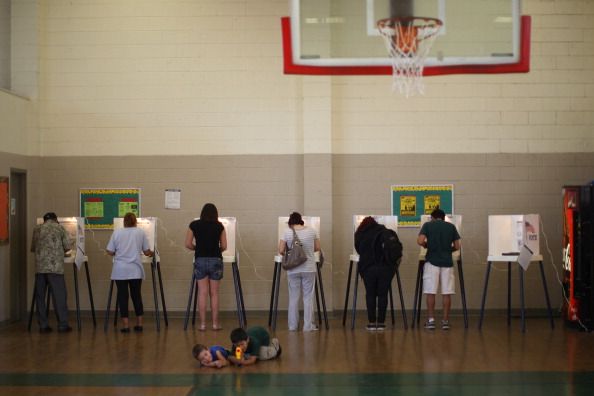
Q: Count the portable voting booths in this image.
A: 7